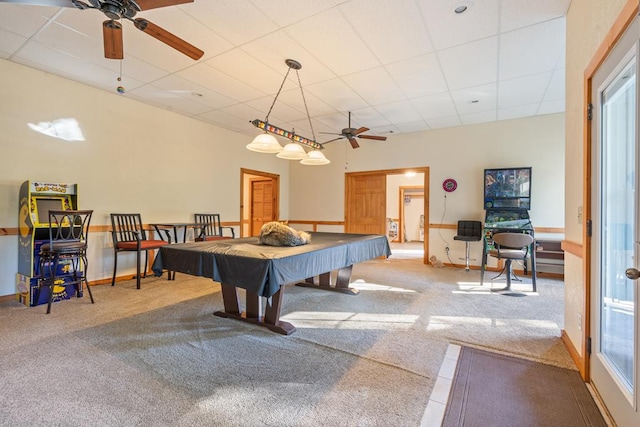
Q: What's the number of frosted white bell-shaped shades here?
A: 3